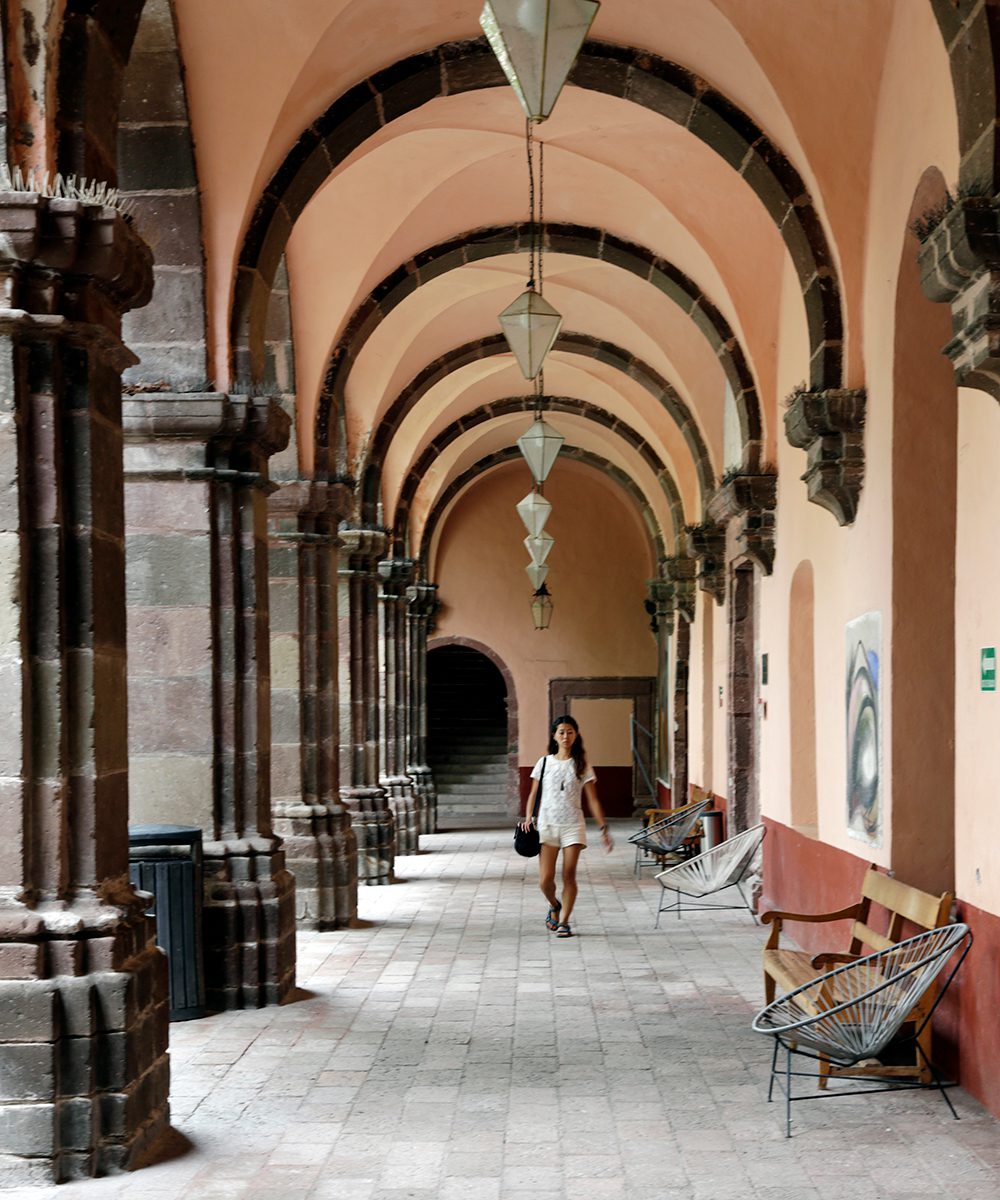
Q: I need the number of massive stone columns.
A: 6